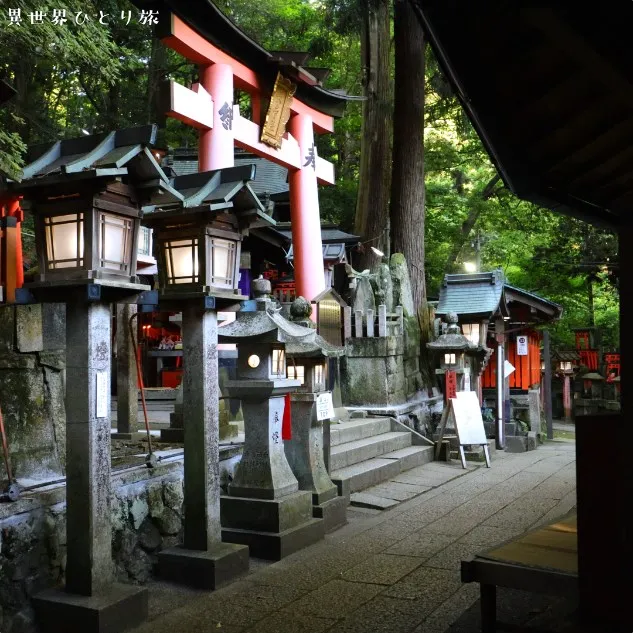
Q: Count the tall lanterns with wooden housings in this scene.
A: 2